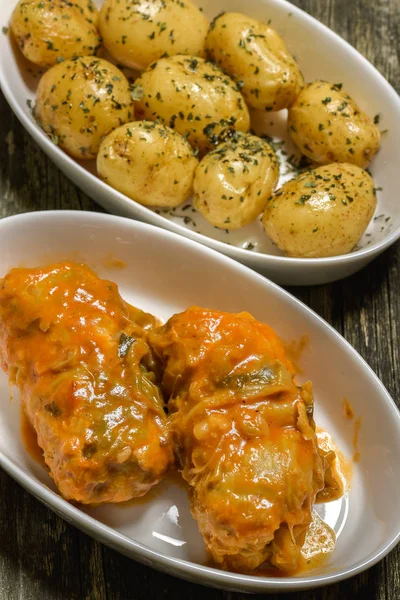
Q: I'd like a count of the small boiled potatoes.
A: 9